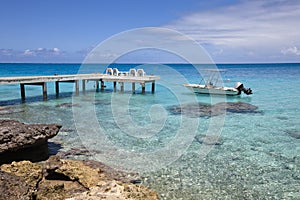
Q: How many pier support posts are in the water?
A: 12